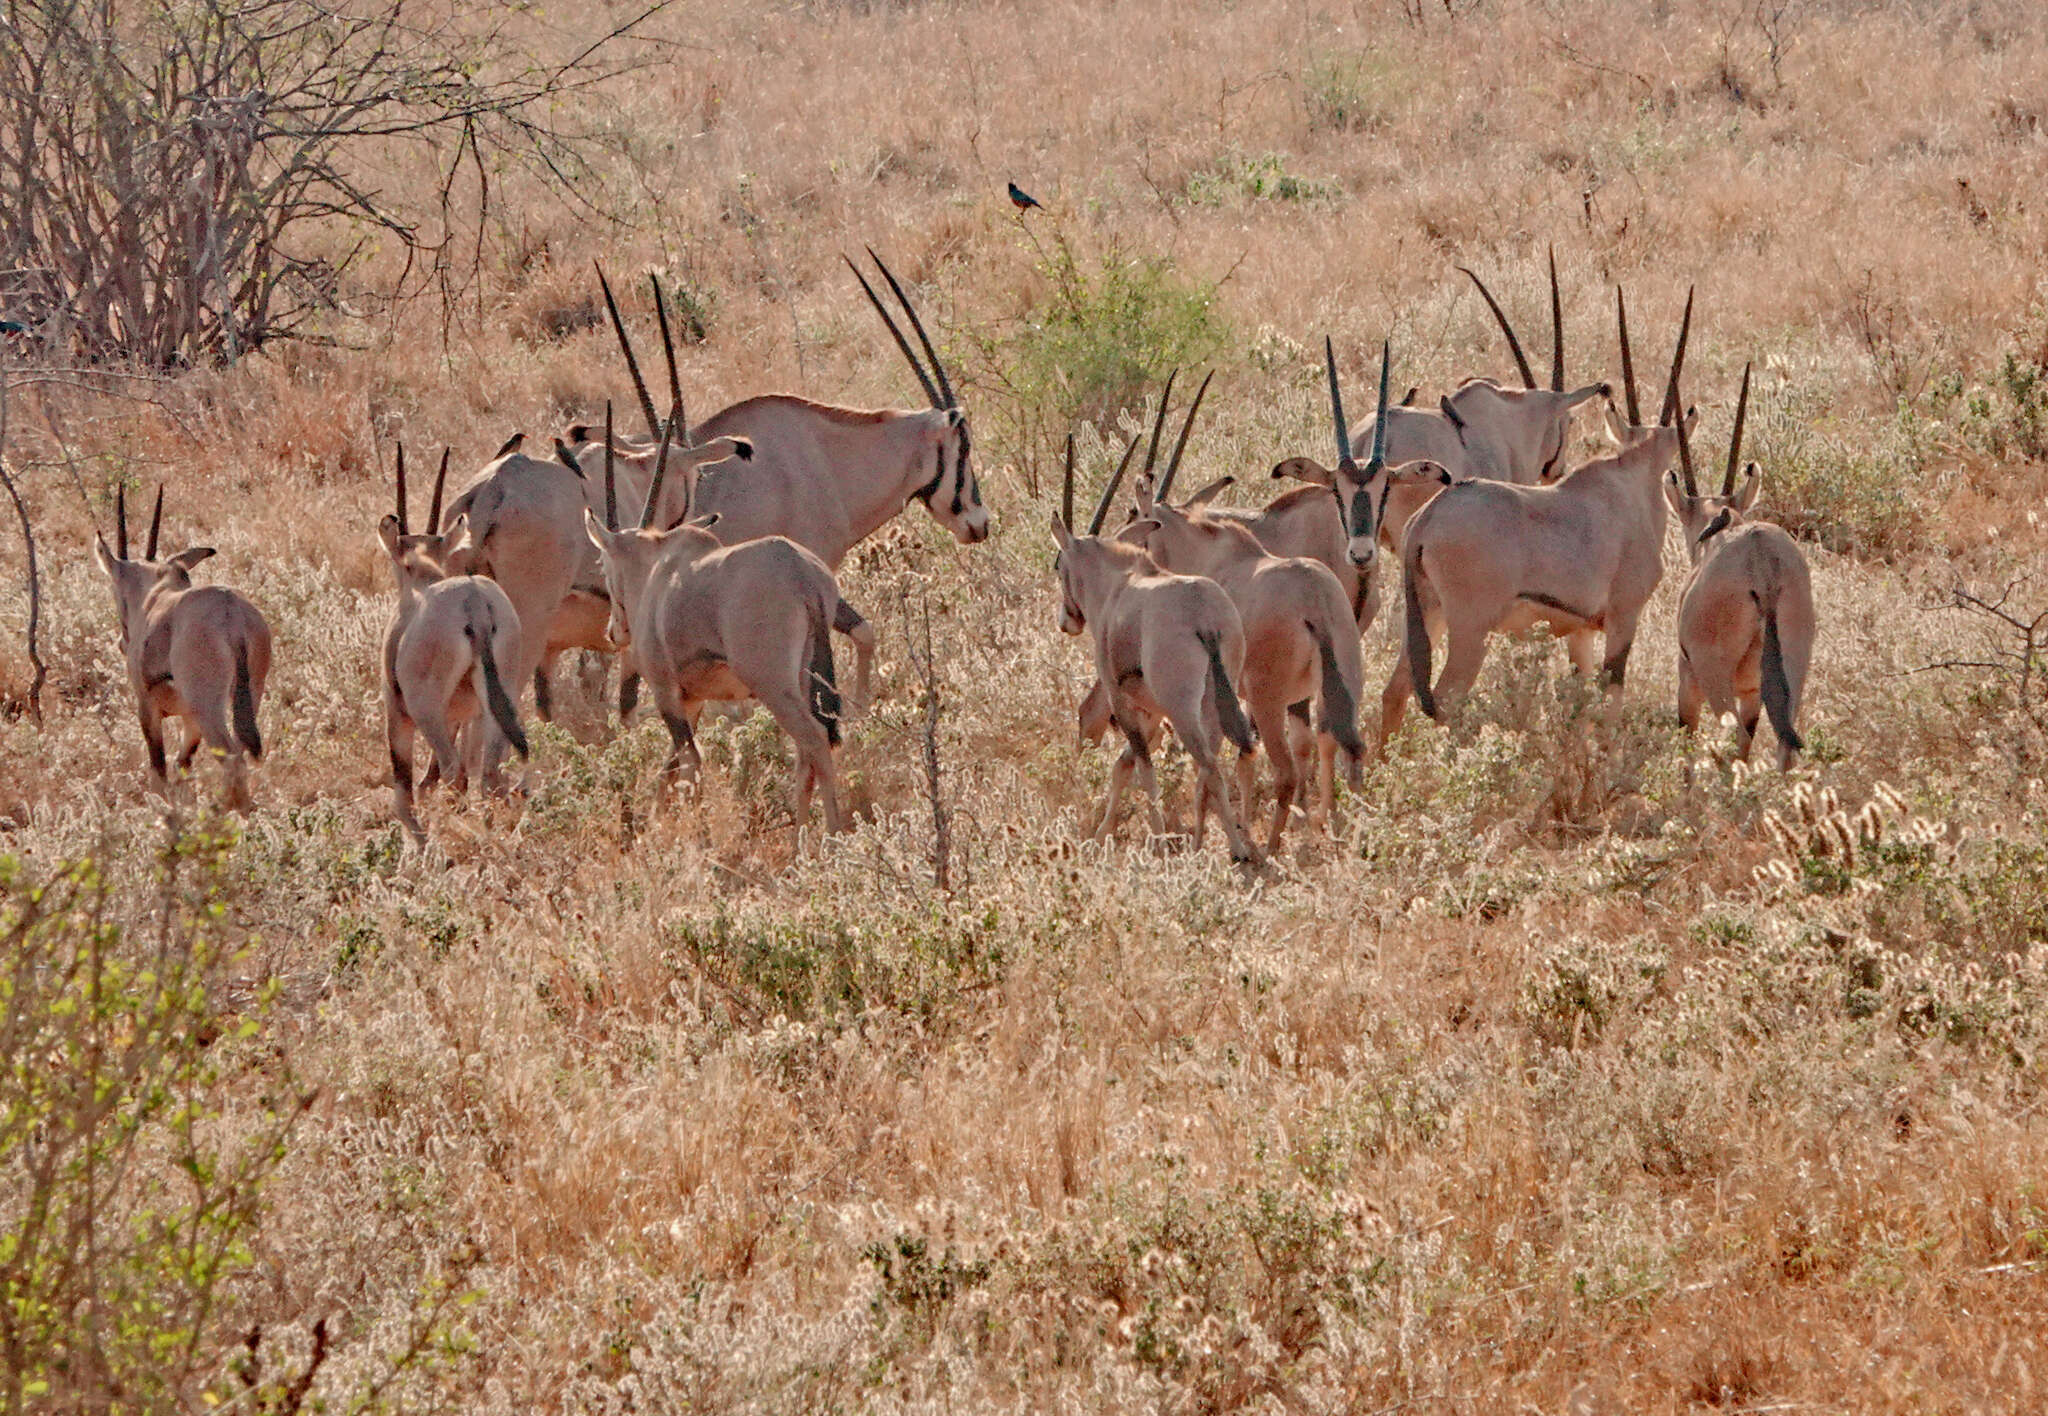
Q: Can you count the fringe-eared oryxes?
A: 11